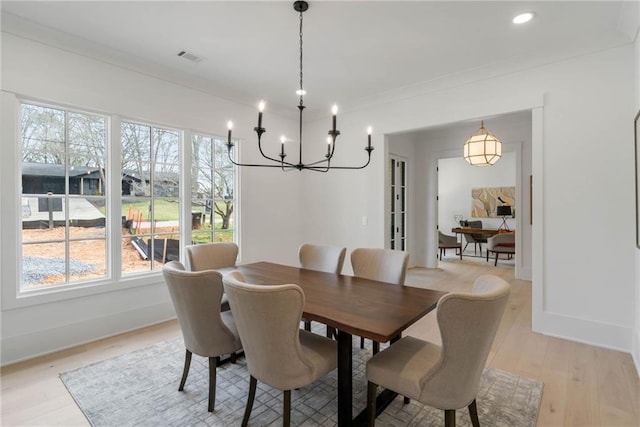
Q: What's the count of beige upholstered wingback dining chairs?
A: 6